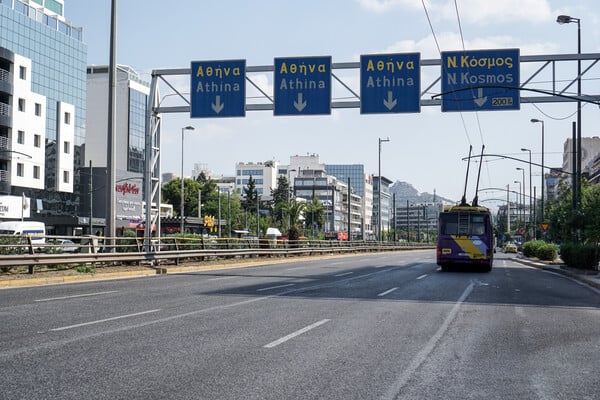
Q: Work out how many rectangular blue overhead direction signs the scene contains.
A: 4